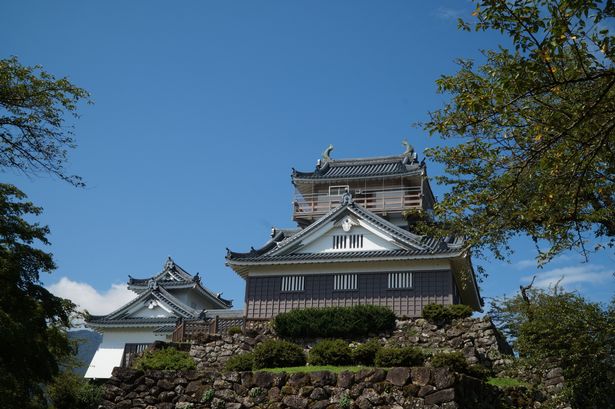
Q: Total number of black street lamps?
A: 0